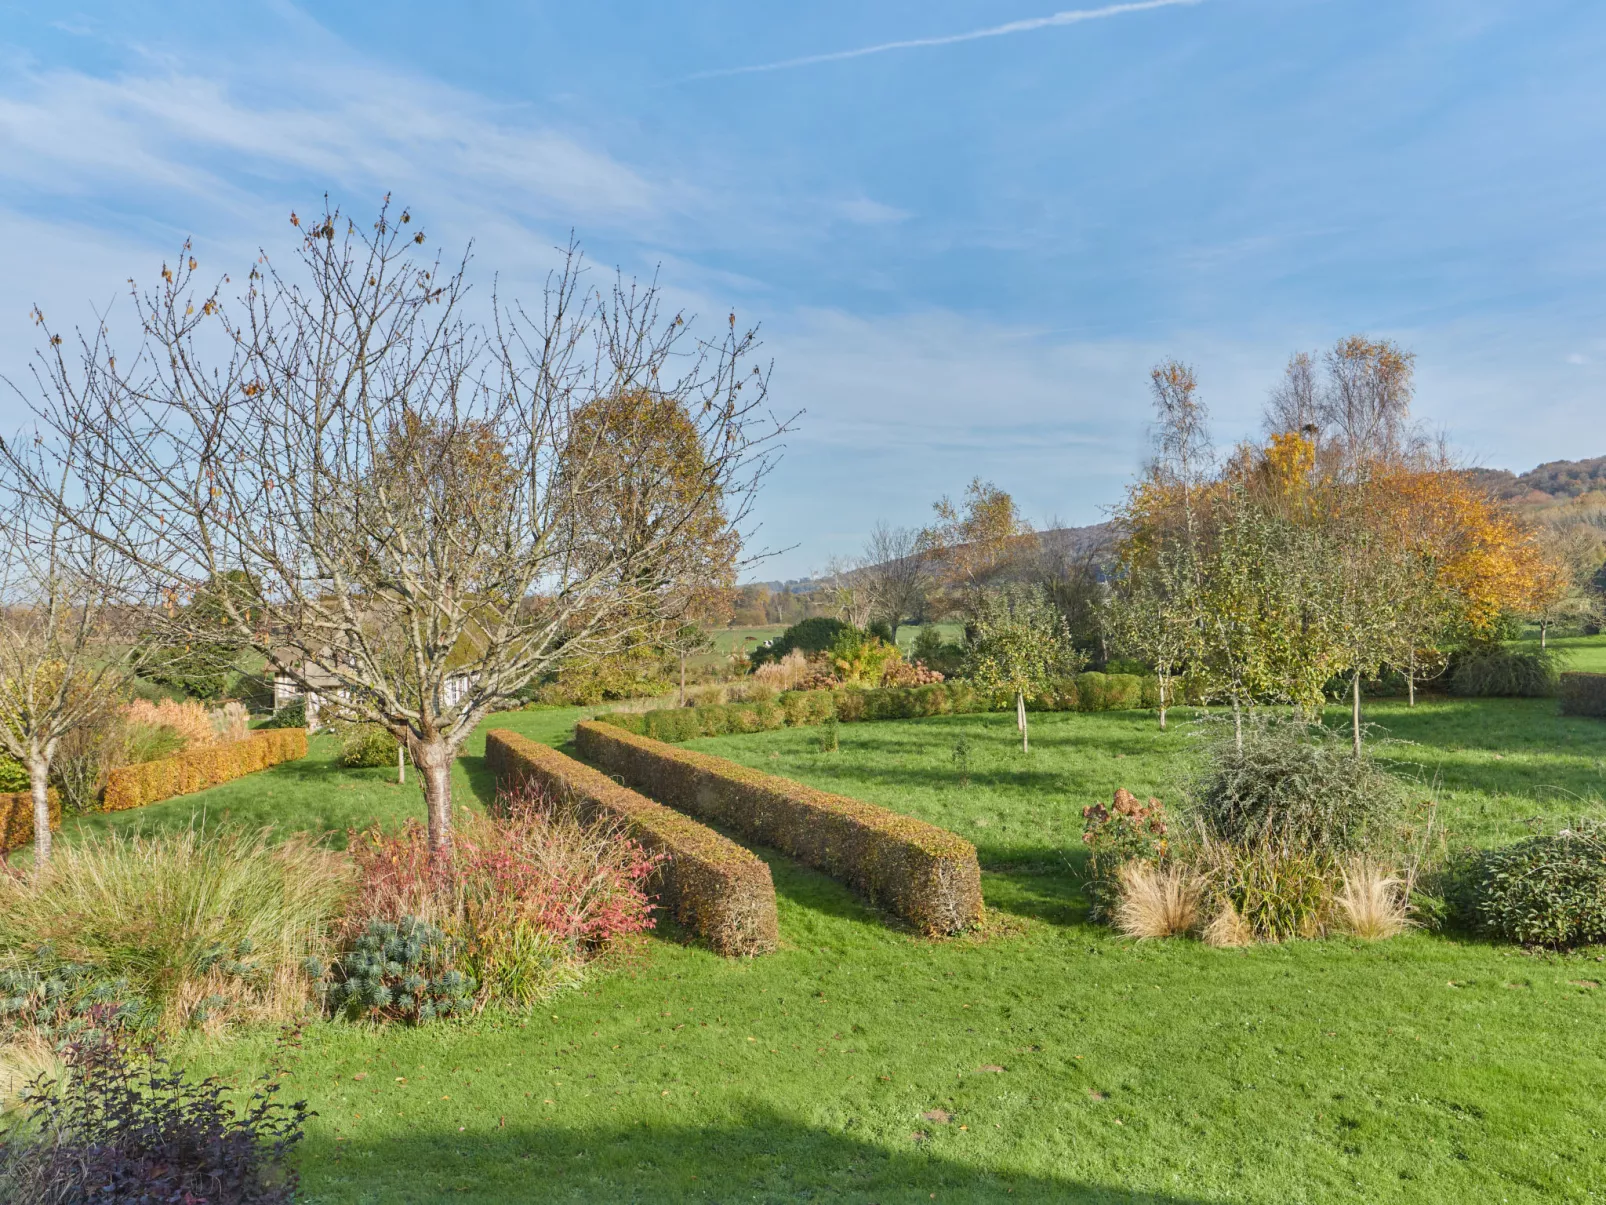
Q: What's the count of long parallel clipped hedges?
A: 2